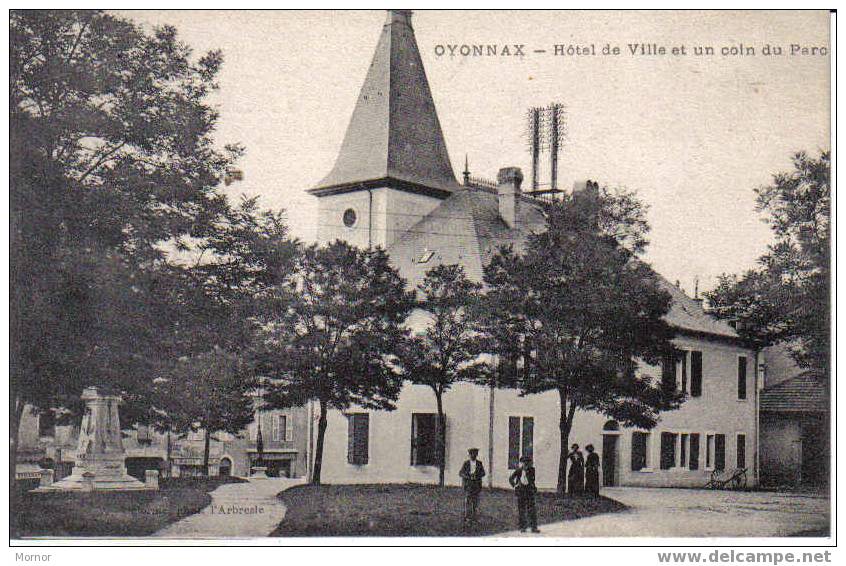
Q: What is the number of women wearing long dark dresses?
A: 2